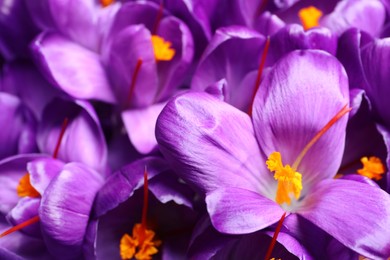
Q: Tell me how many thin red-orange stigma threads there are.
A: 8